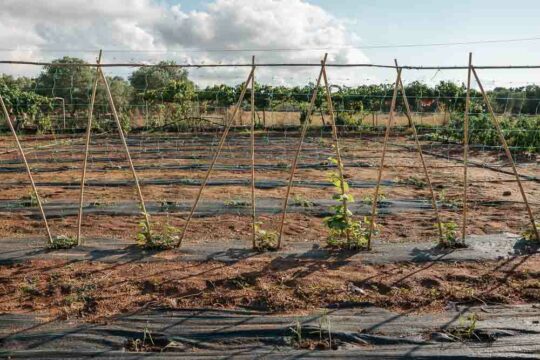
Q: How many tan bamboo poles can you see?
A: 11